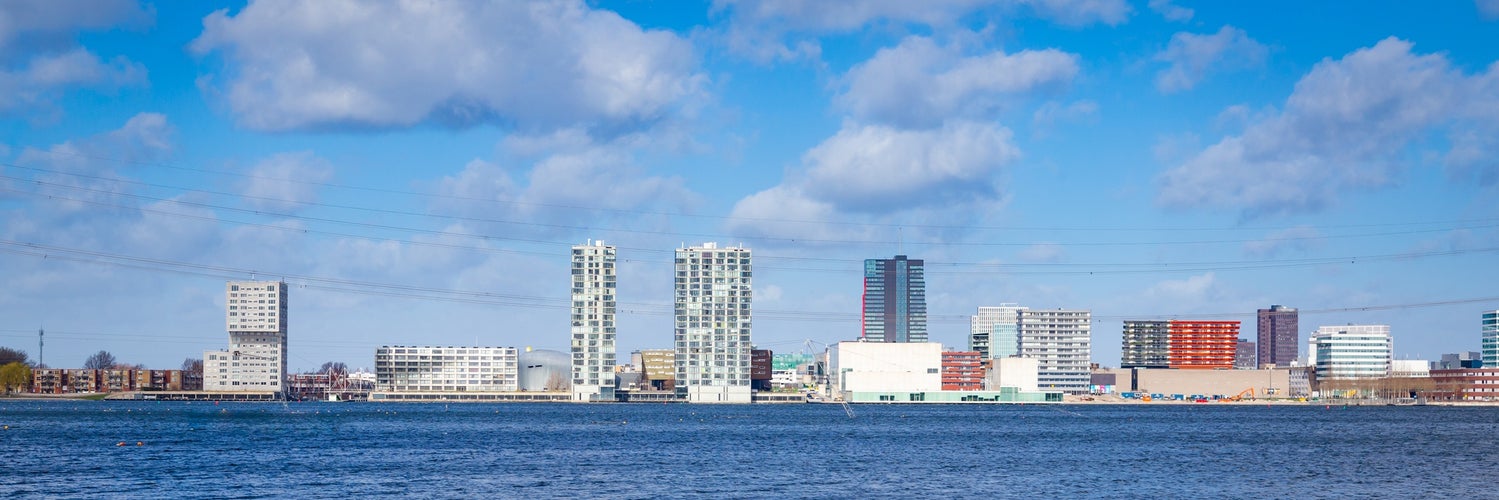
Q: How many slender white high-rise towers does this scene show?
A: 2